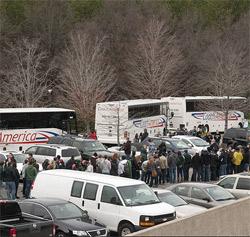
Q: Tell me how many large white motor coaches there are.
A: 3